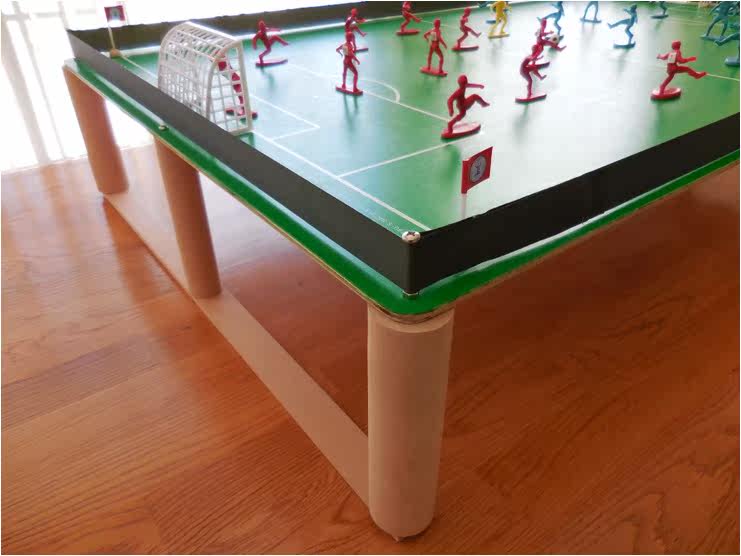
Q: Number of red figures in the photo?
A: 11